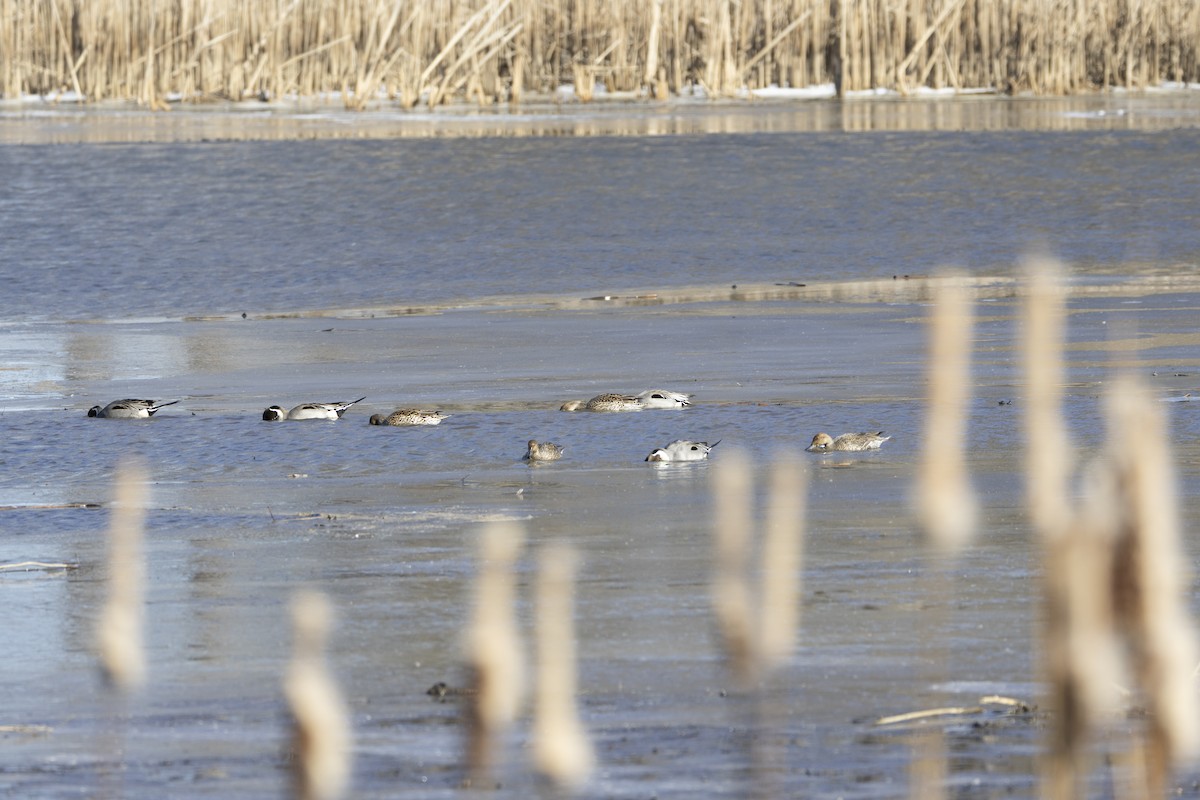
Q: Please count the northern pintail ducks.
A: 8